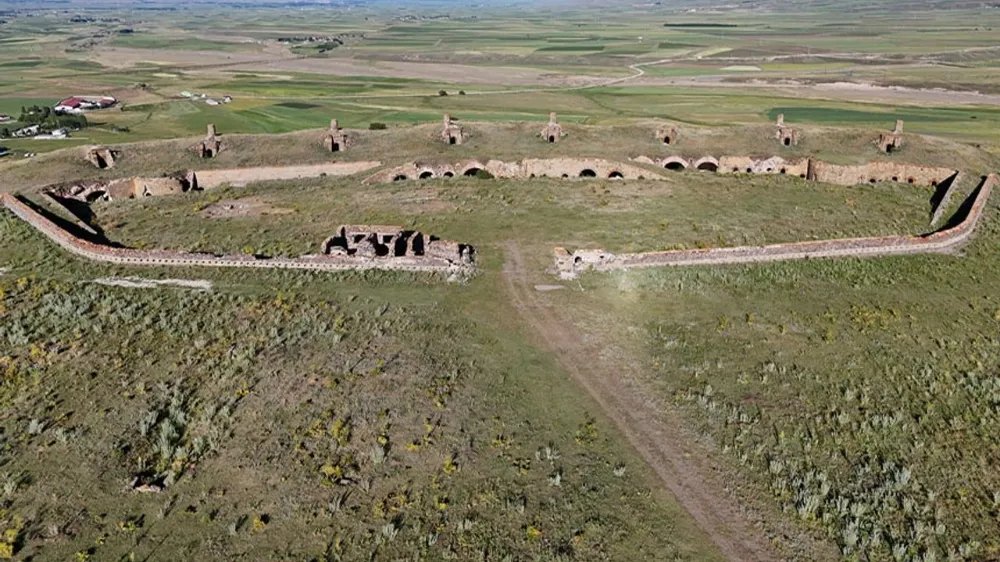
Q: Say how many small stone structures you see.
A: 8